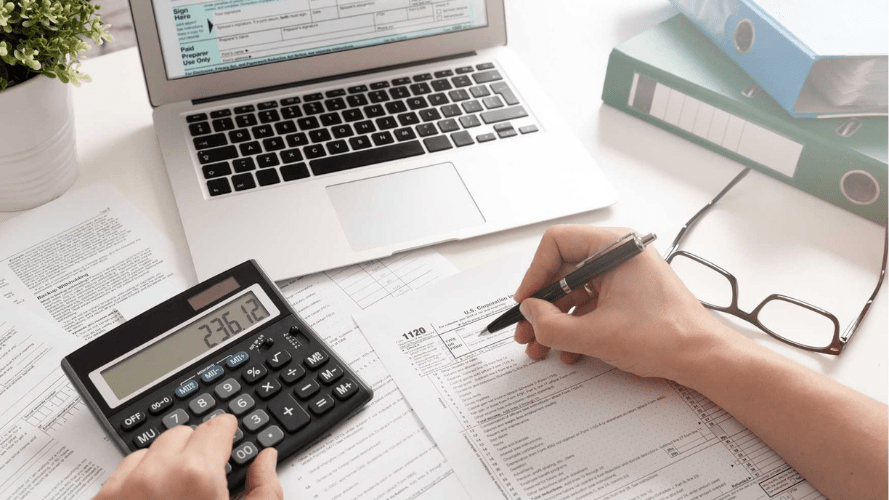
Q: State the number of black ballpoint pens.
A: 1